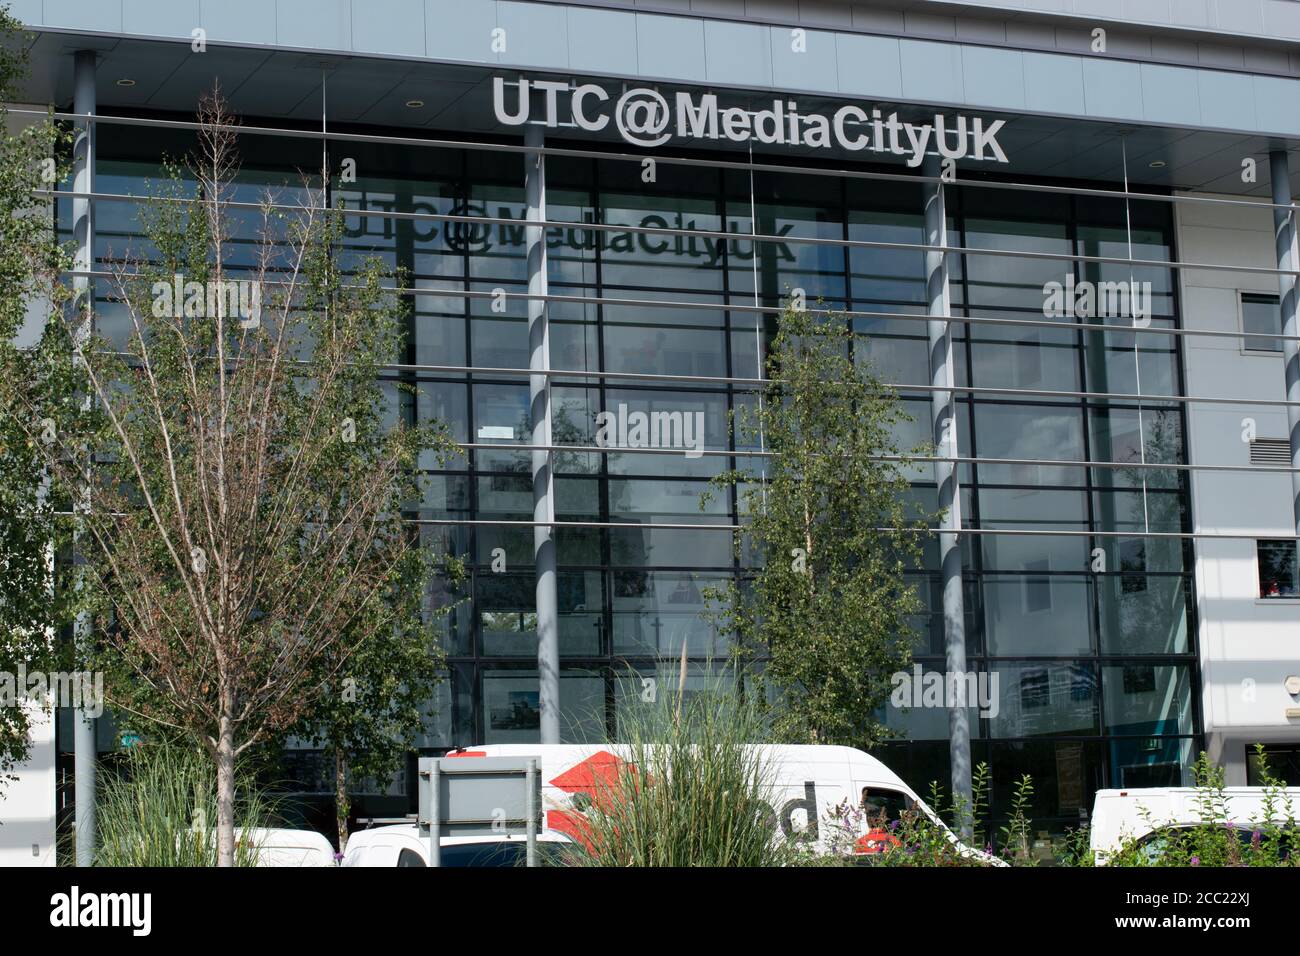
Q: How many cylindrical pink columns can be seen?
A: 0